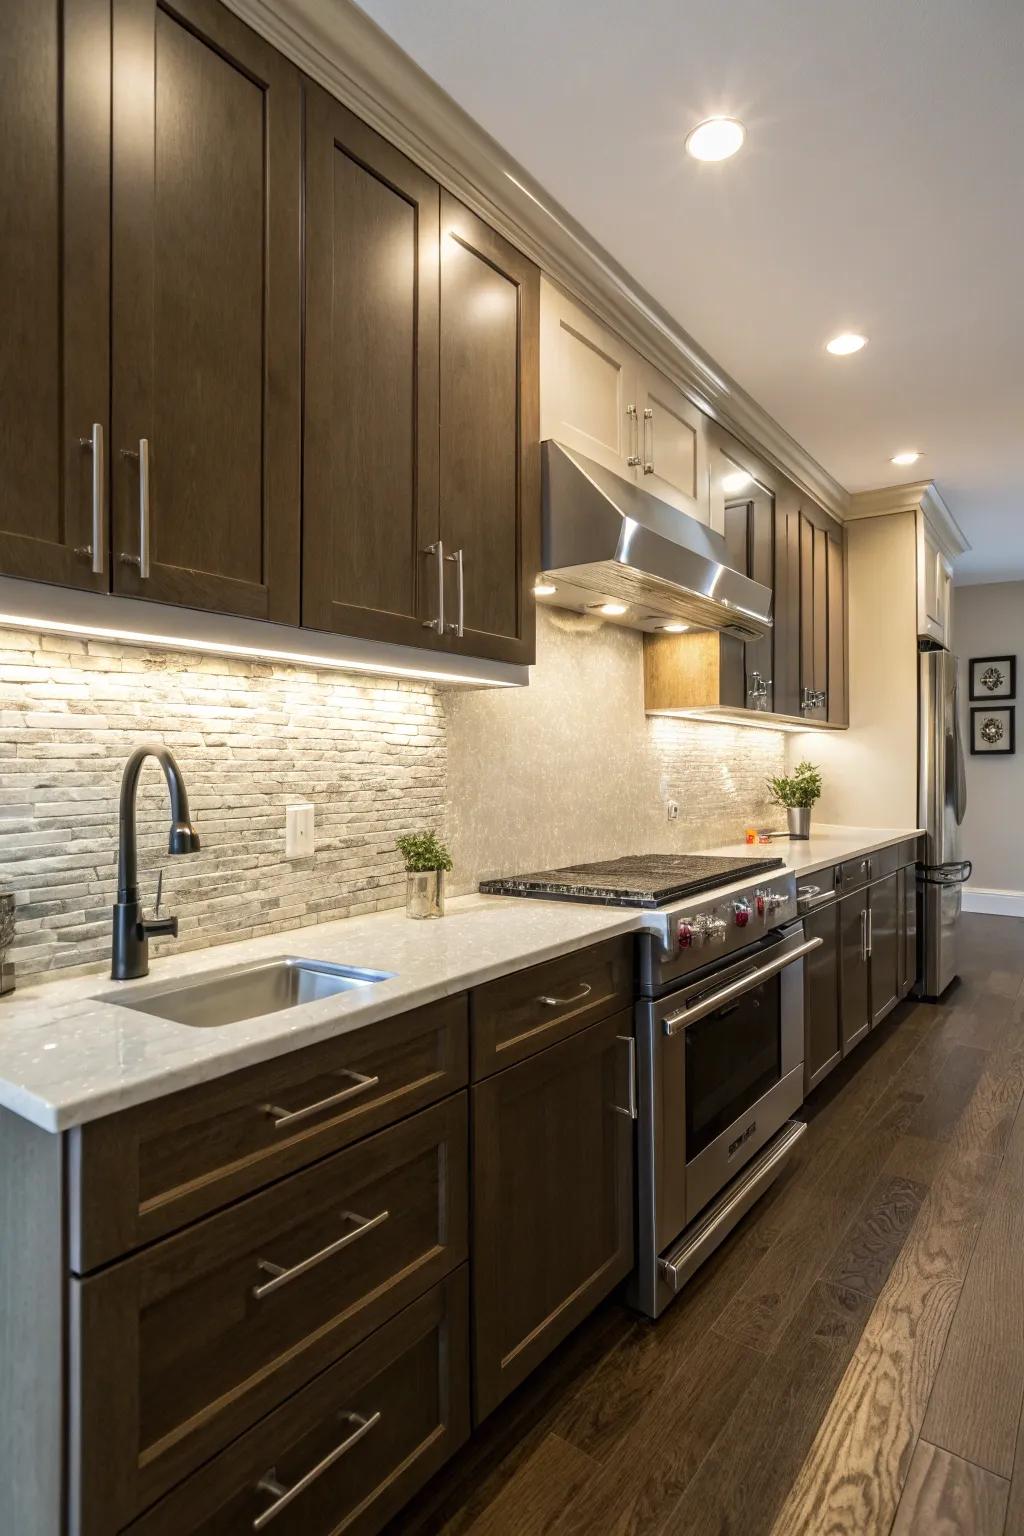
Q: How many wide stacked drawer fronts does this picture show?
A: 3